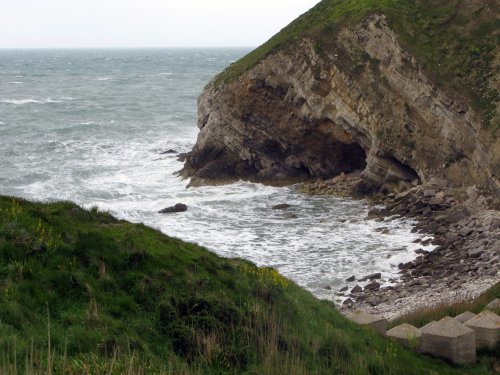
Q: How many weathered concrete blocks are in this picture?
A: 7